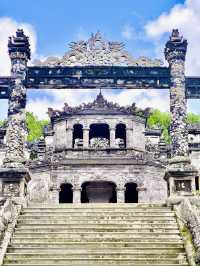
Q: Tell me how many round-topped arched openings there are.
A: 6